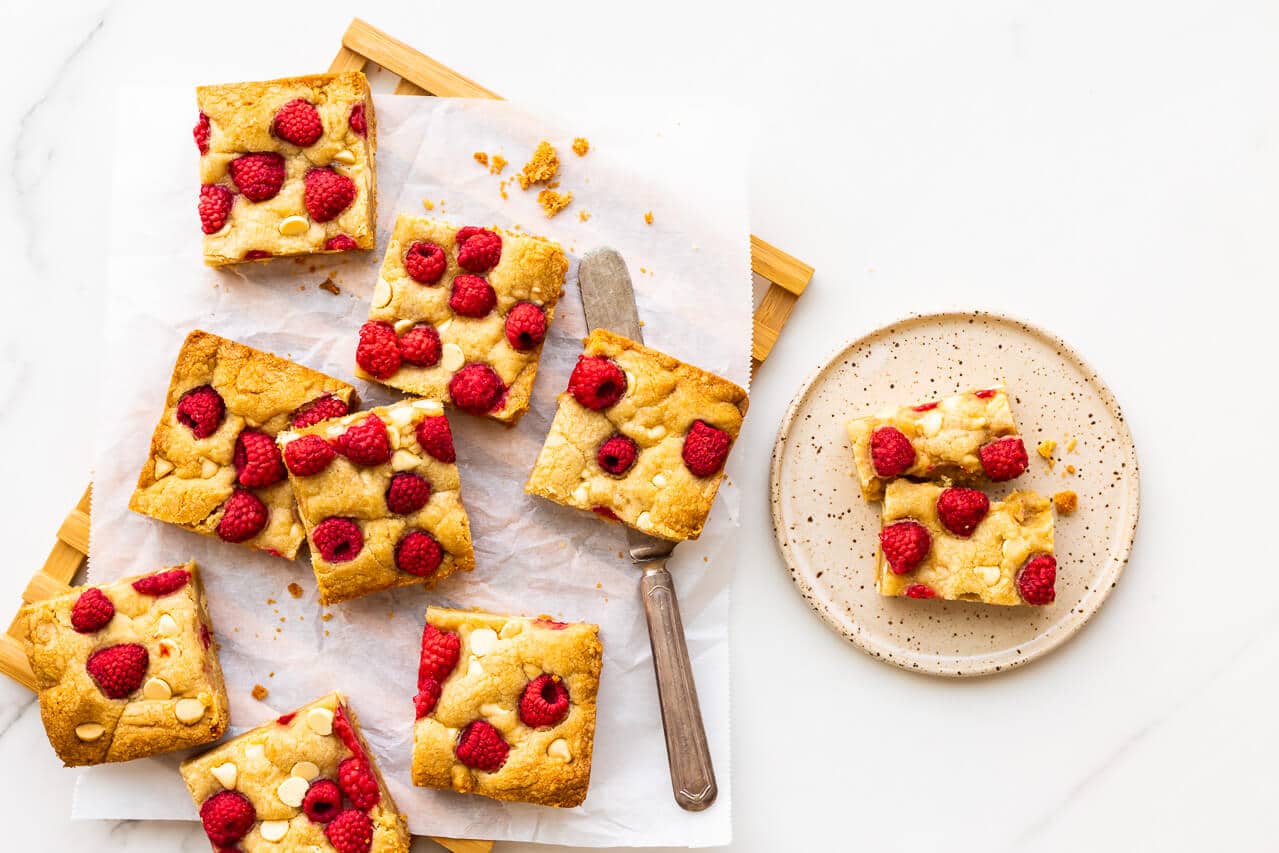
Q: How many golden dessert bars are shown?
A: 10